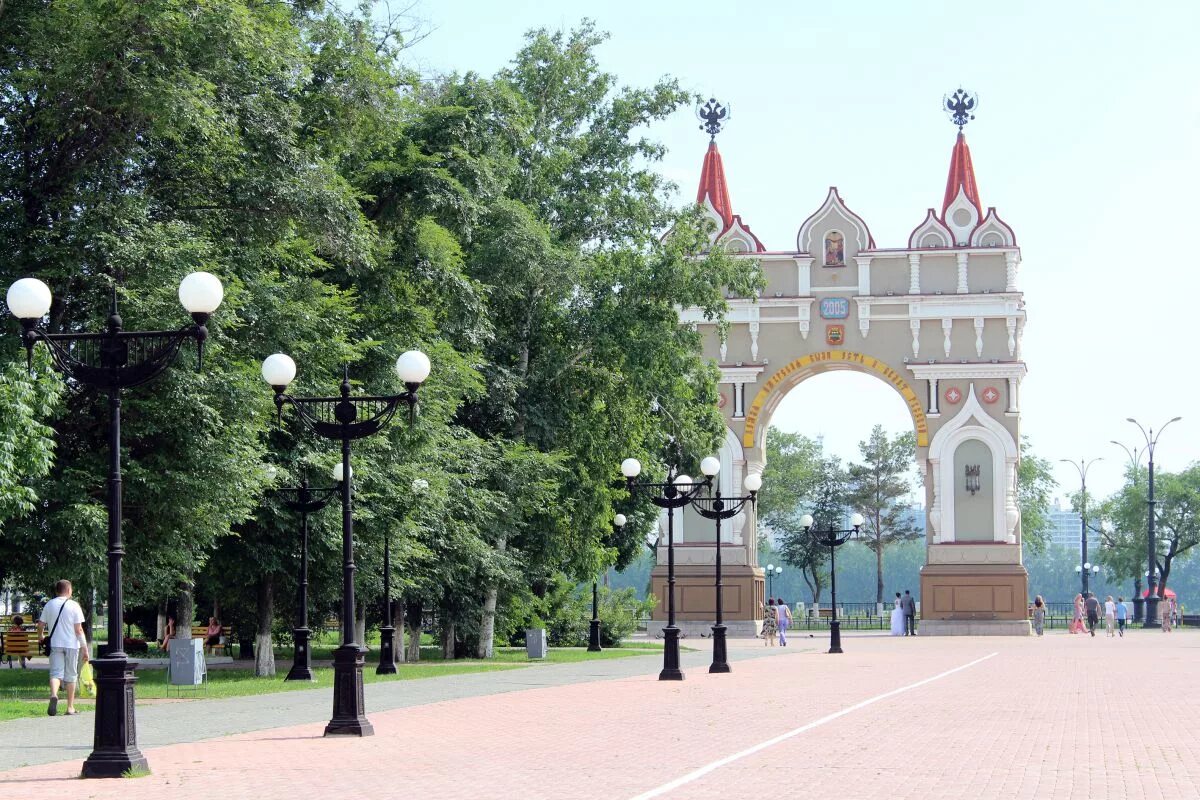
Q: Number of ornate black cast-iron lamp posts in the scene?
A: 8